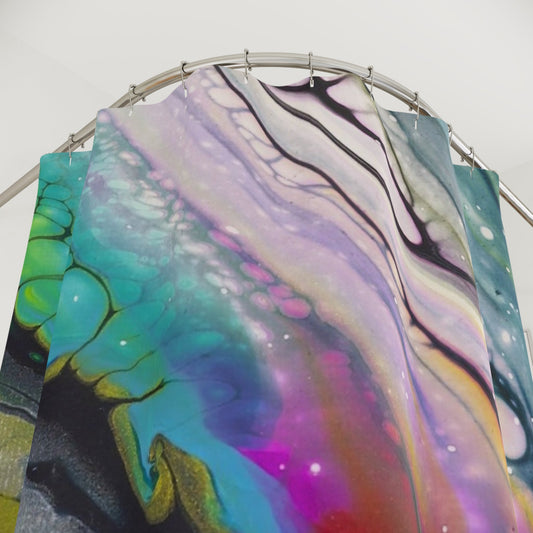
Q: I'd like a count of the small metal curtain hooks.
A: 9